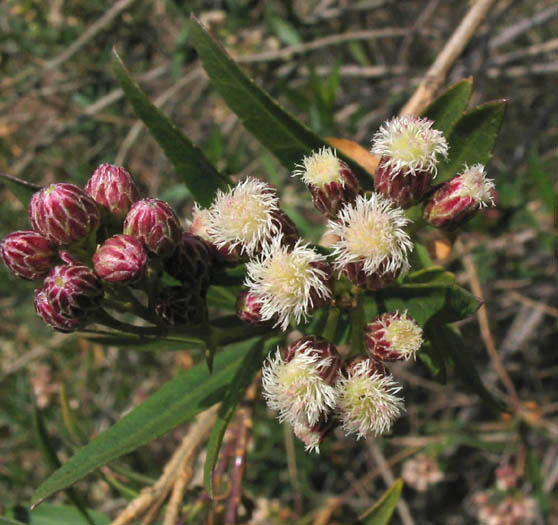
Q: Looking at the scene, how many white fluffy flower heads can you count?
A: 9